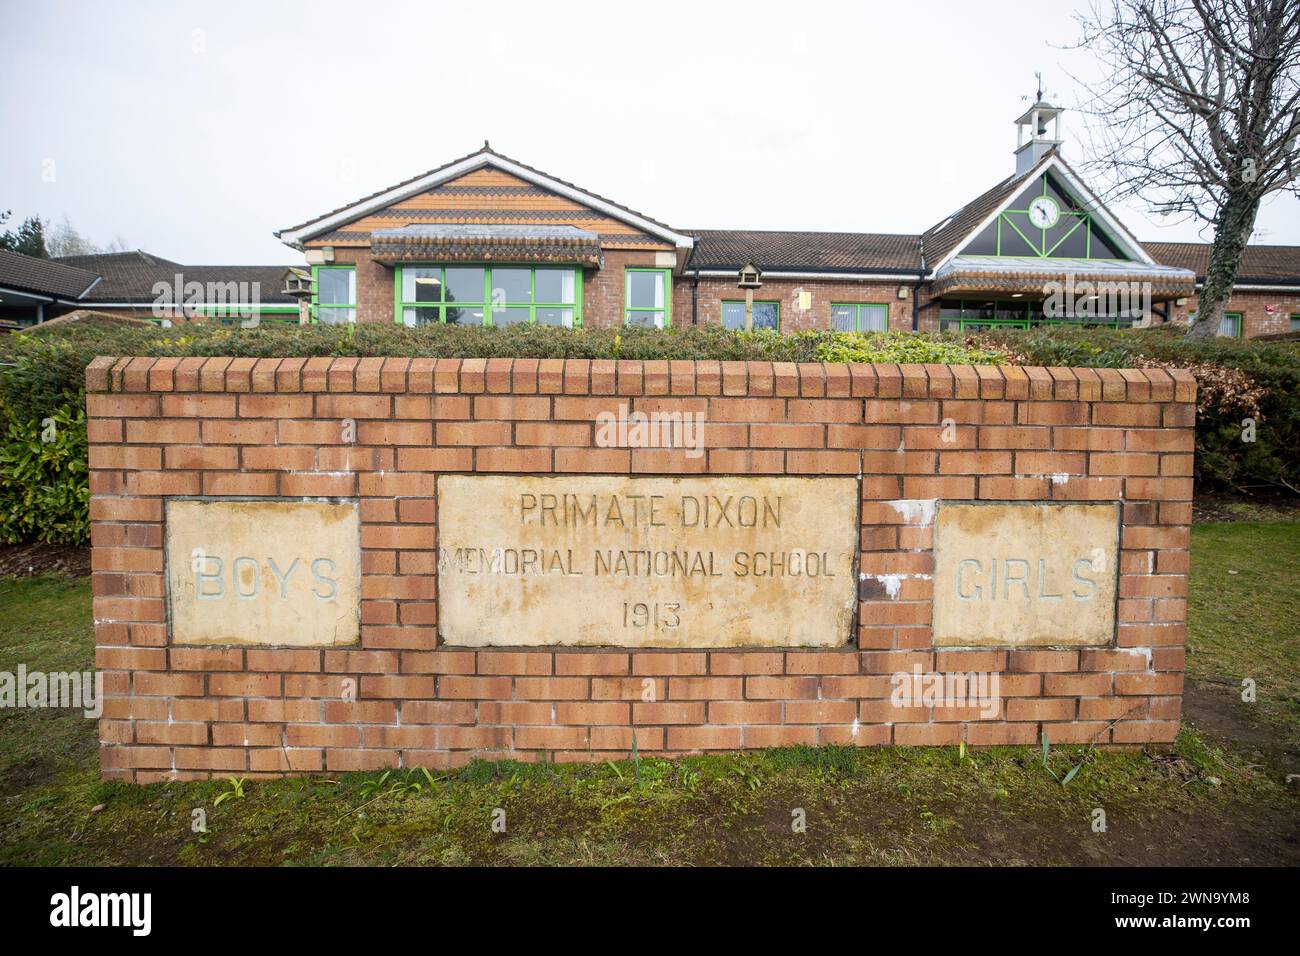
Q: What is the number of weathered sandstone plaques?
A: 3